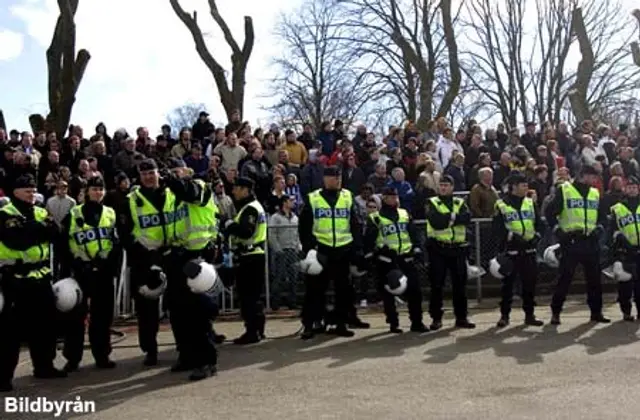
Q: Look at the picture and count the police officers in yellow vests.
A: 11